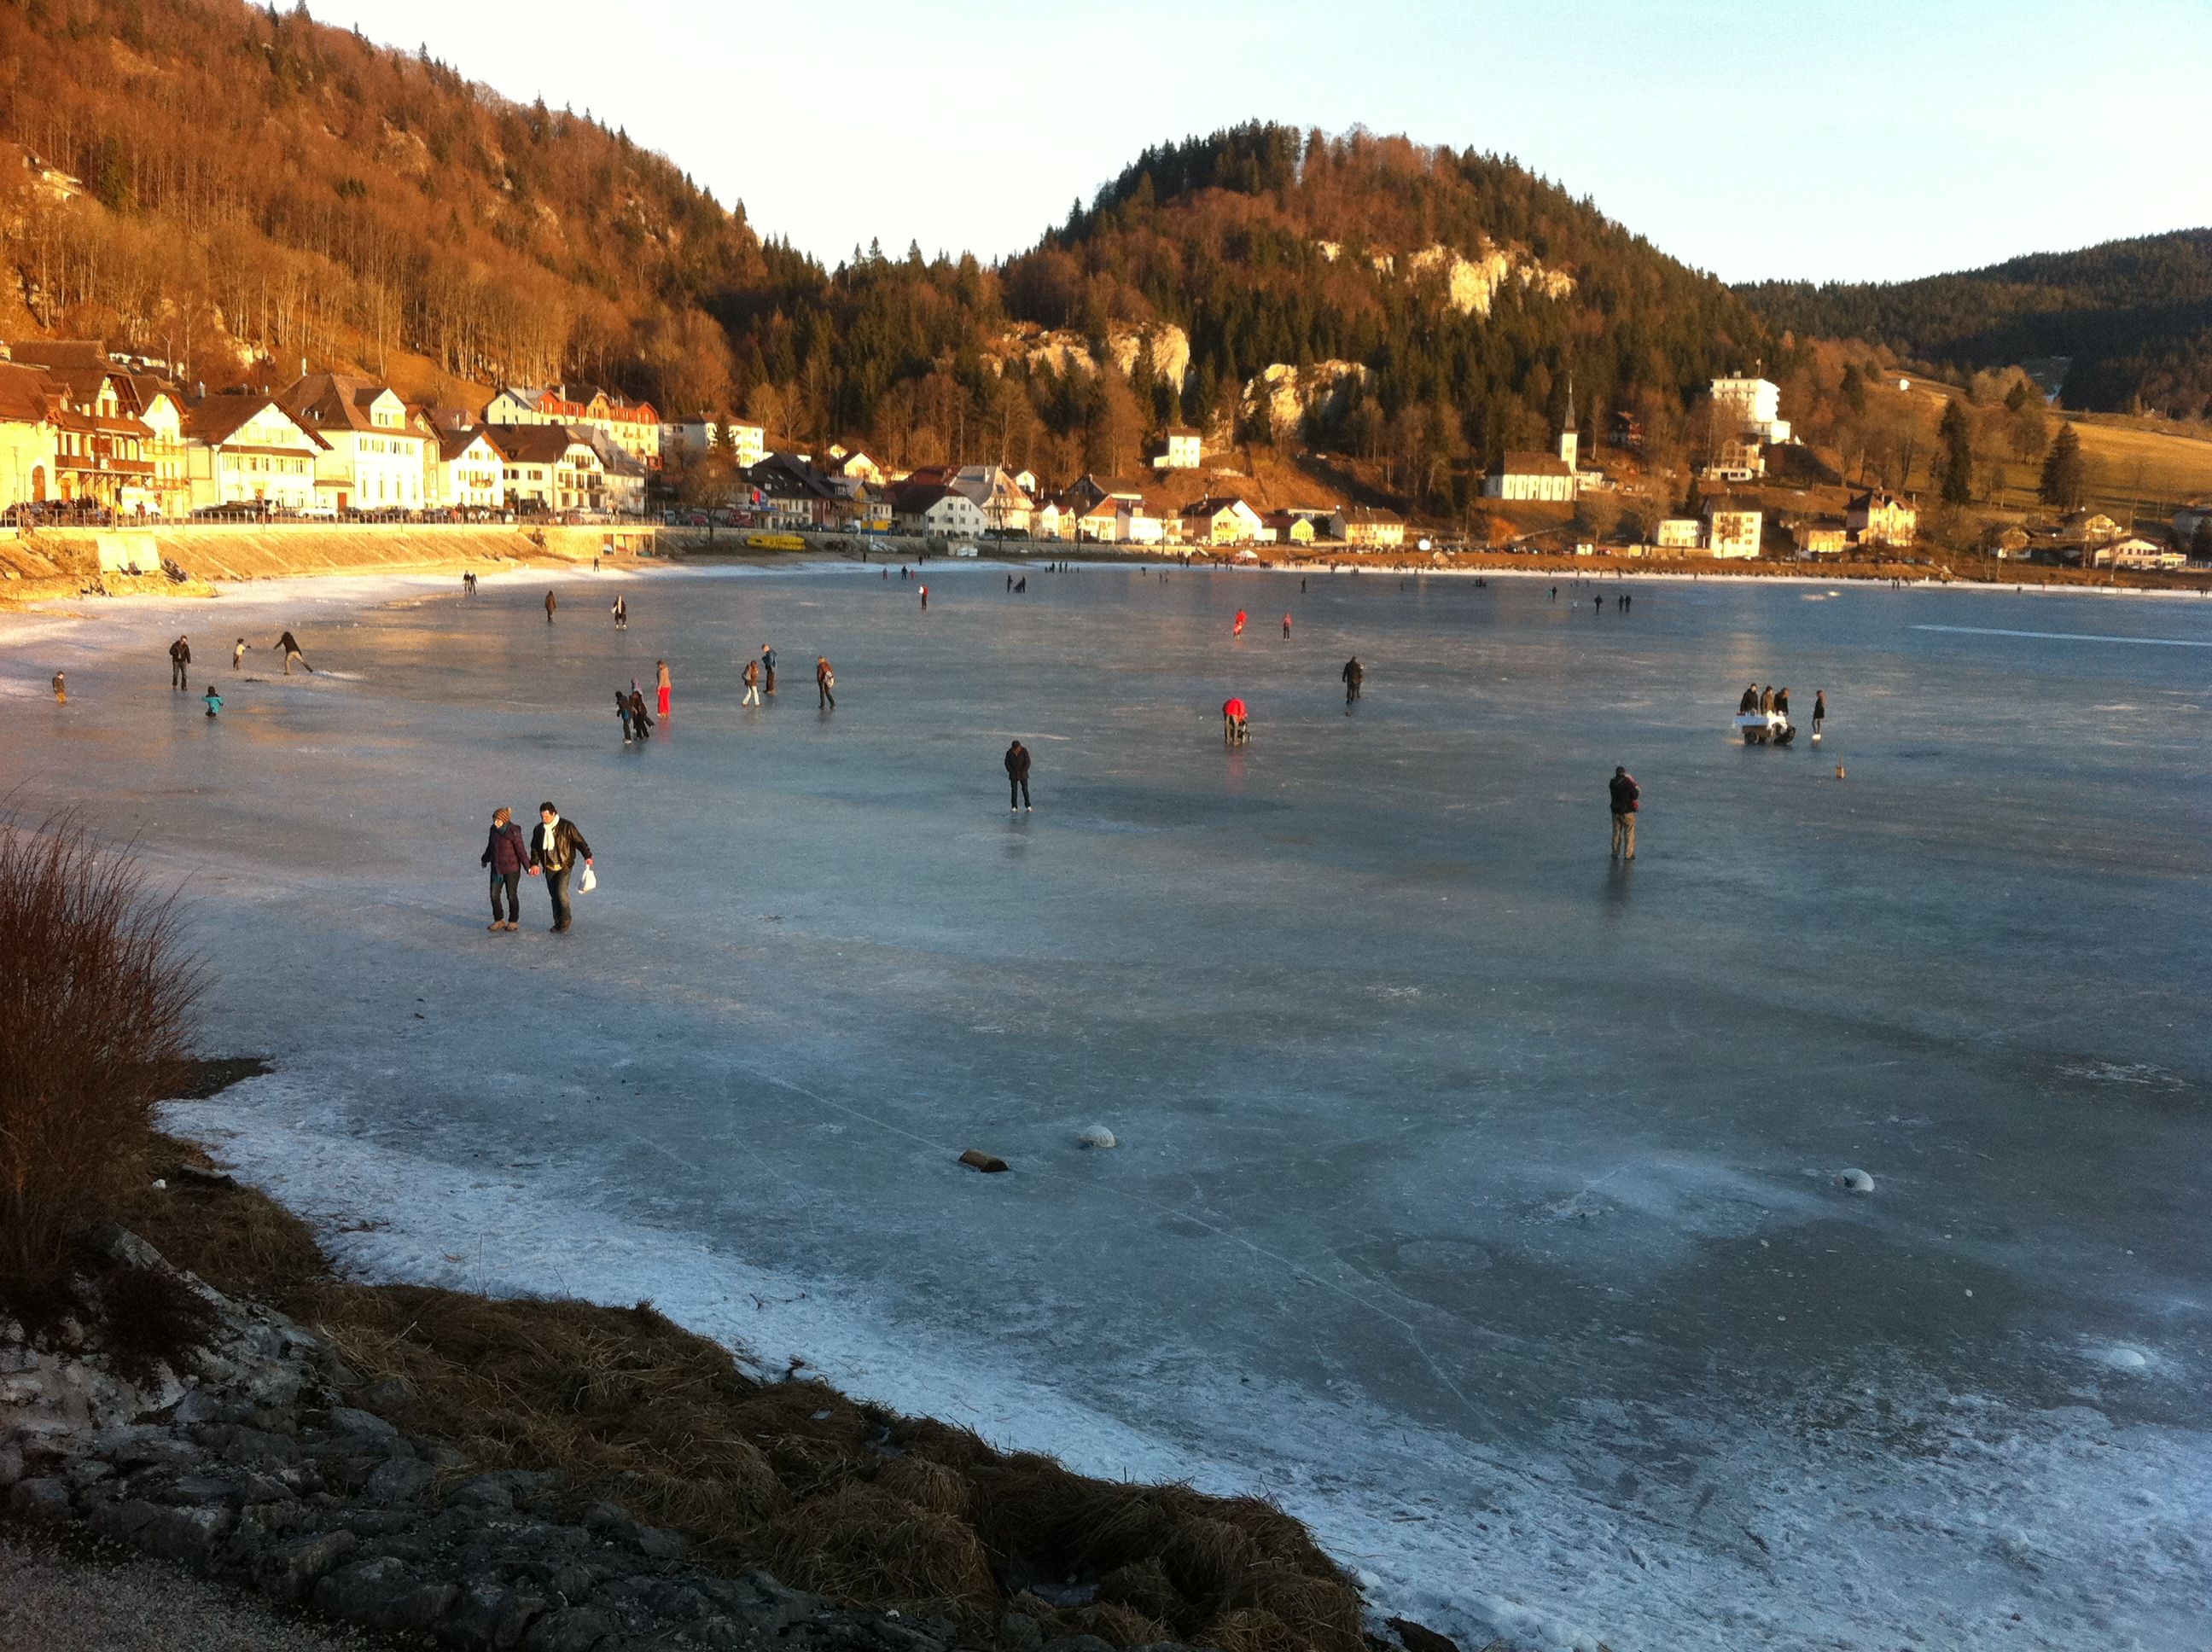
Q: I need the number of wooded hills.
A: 3